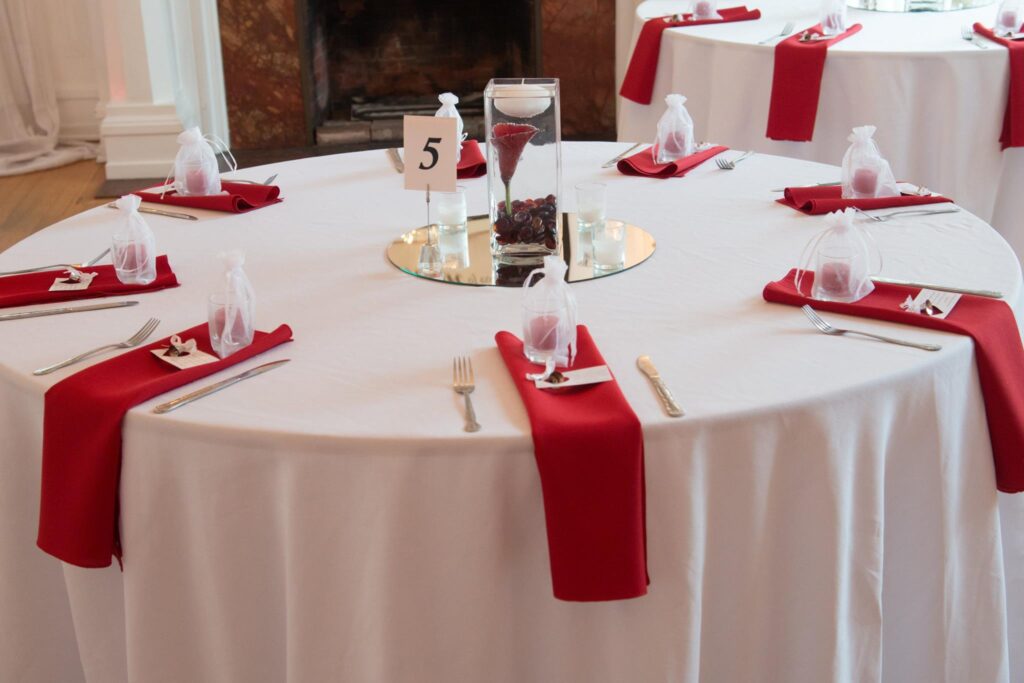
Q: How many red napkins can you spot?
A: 11